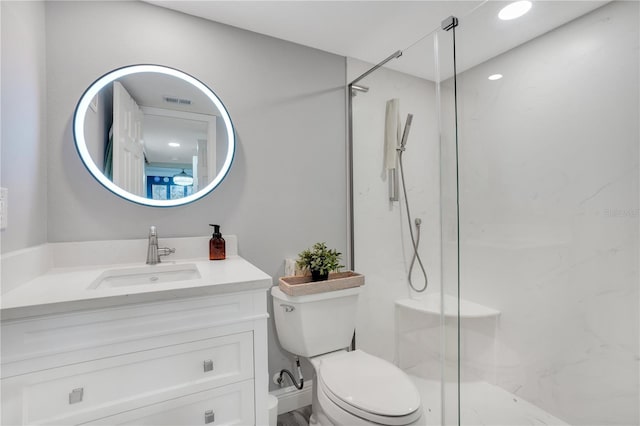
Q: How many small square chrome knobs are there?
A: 3